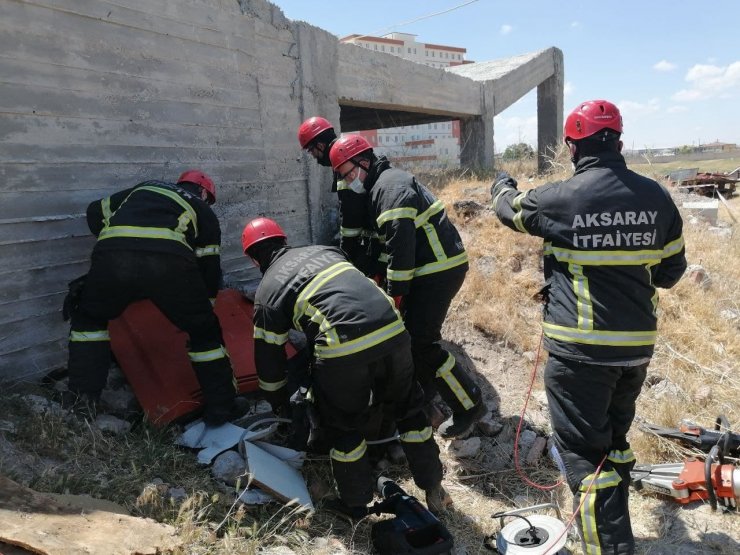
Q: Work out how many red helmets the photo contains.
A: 5